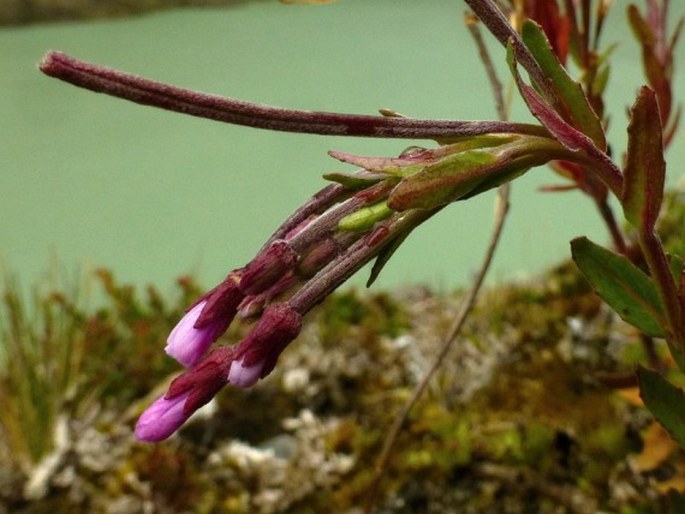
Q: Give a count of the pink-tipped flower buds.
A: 3